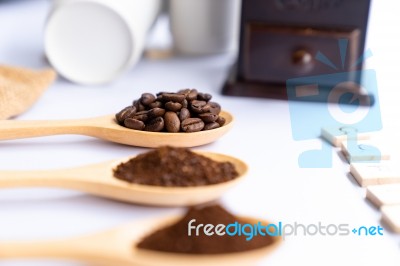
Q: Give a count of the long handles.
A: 3